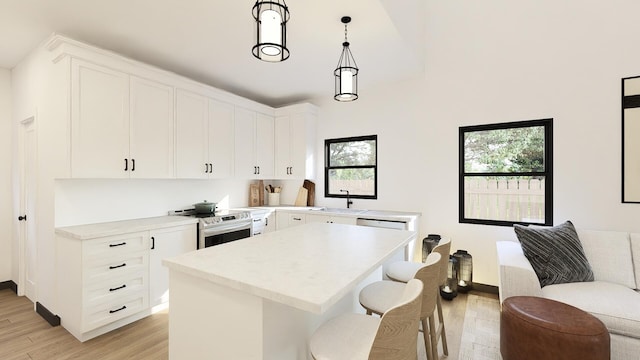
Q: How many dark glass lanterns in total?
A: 3